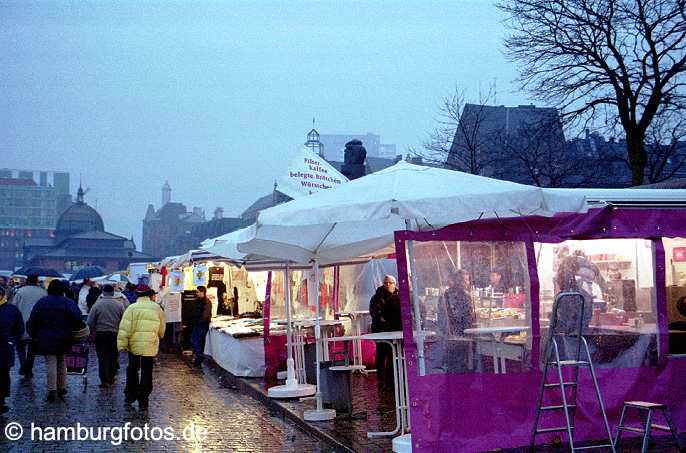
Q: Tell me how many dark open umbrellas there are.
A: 2